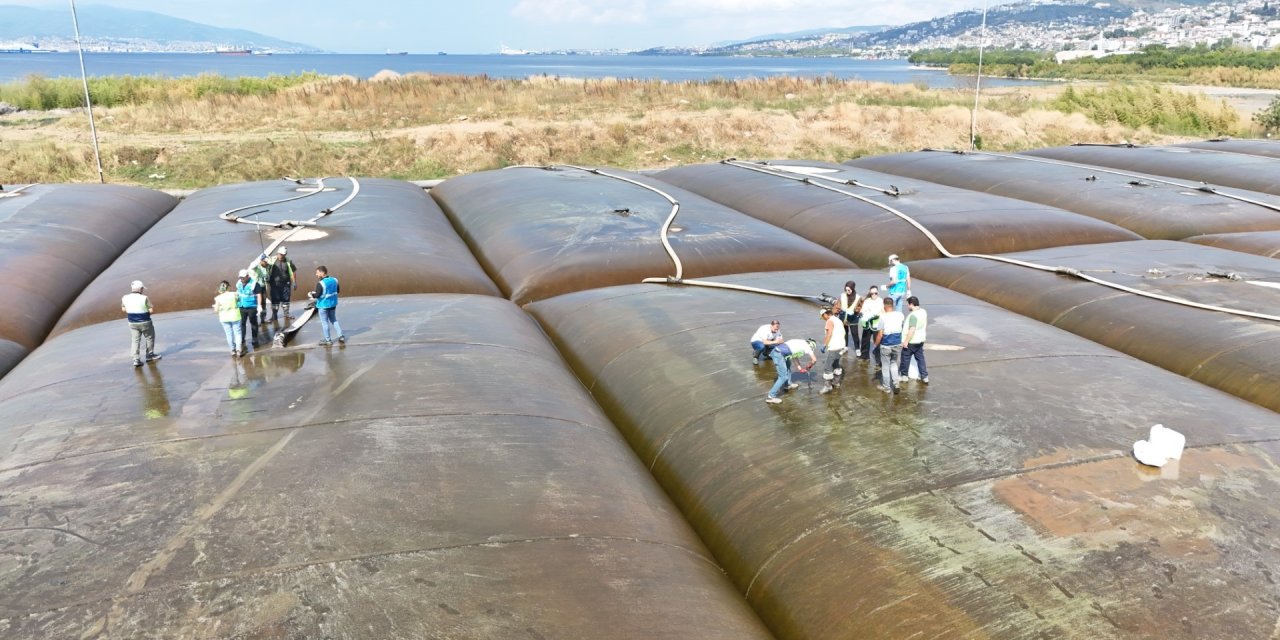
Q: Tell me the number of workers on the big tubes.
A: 14